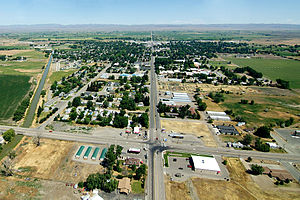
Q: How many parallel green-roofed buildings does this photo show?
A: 4